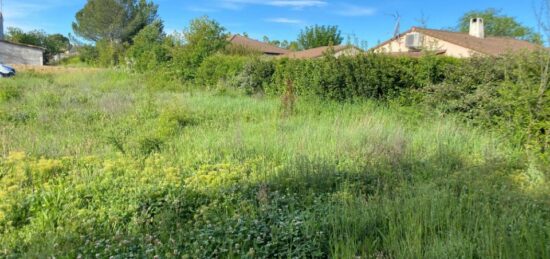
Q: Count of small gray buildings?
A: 1